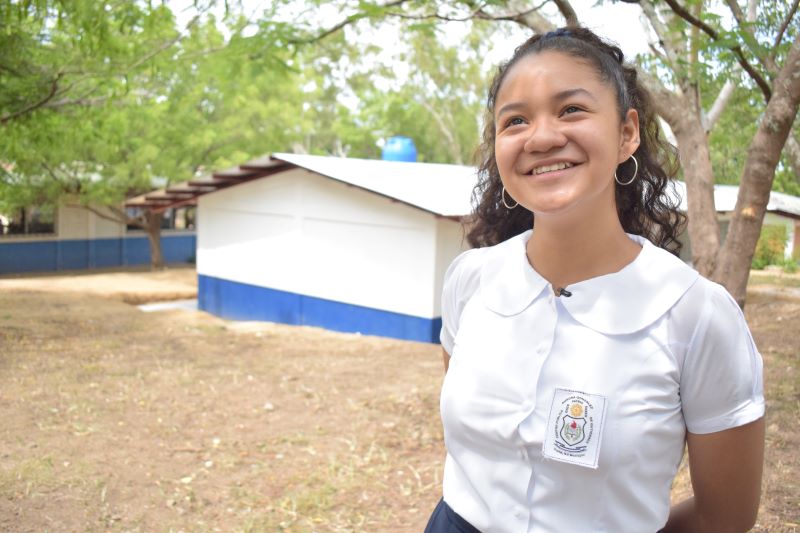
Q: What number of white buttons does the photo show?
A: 5